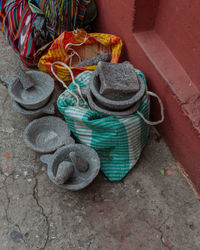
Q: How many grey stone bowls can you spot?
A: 6